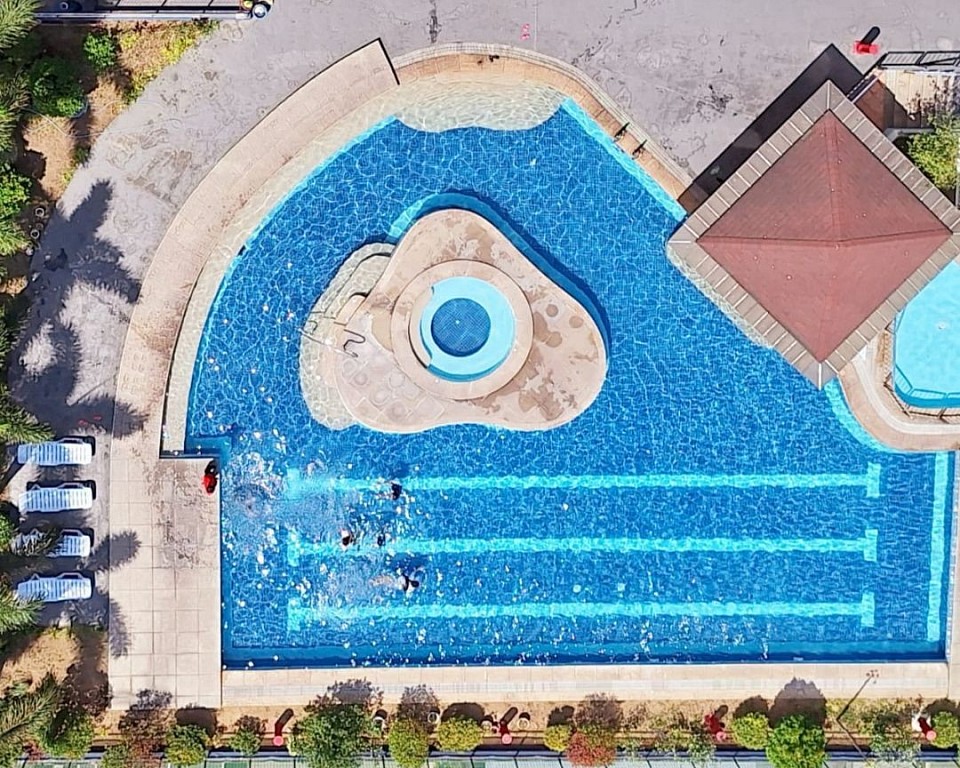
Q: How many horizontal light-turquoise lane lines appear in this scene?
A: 3